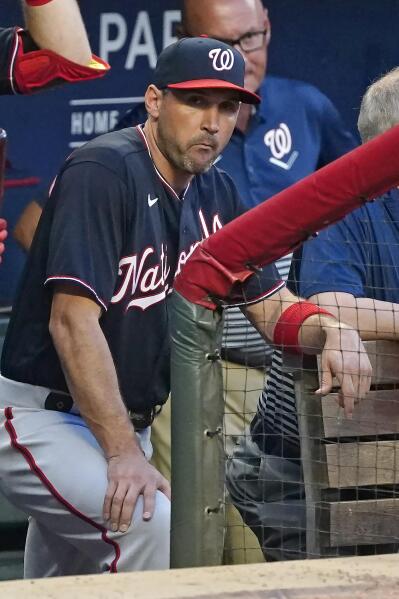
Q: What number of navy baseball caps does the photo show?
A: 1